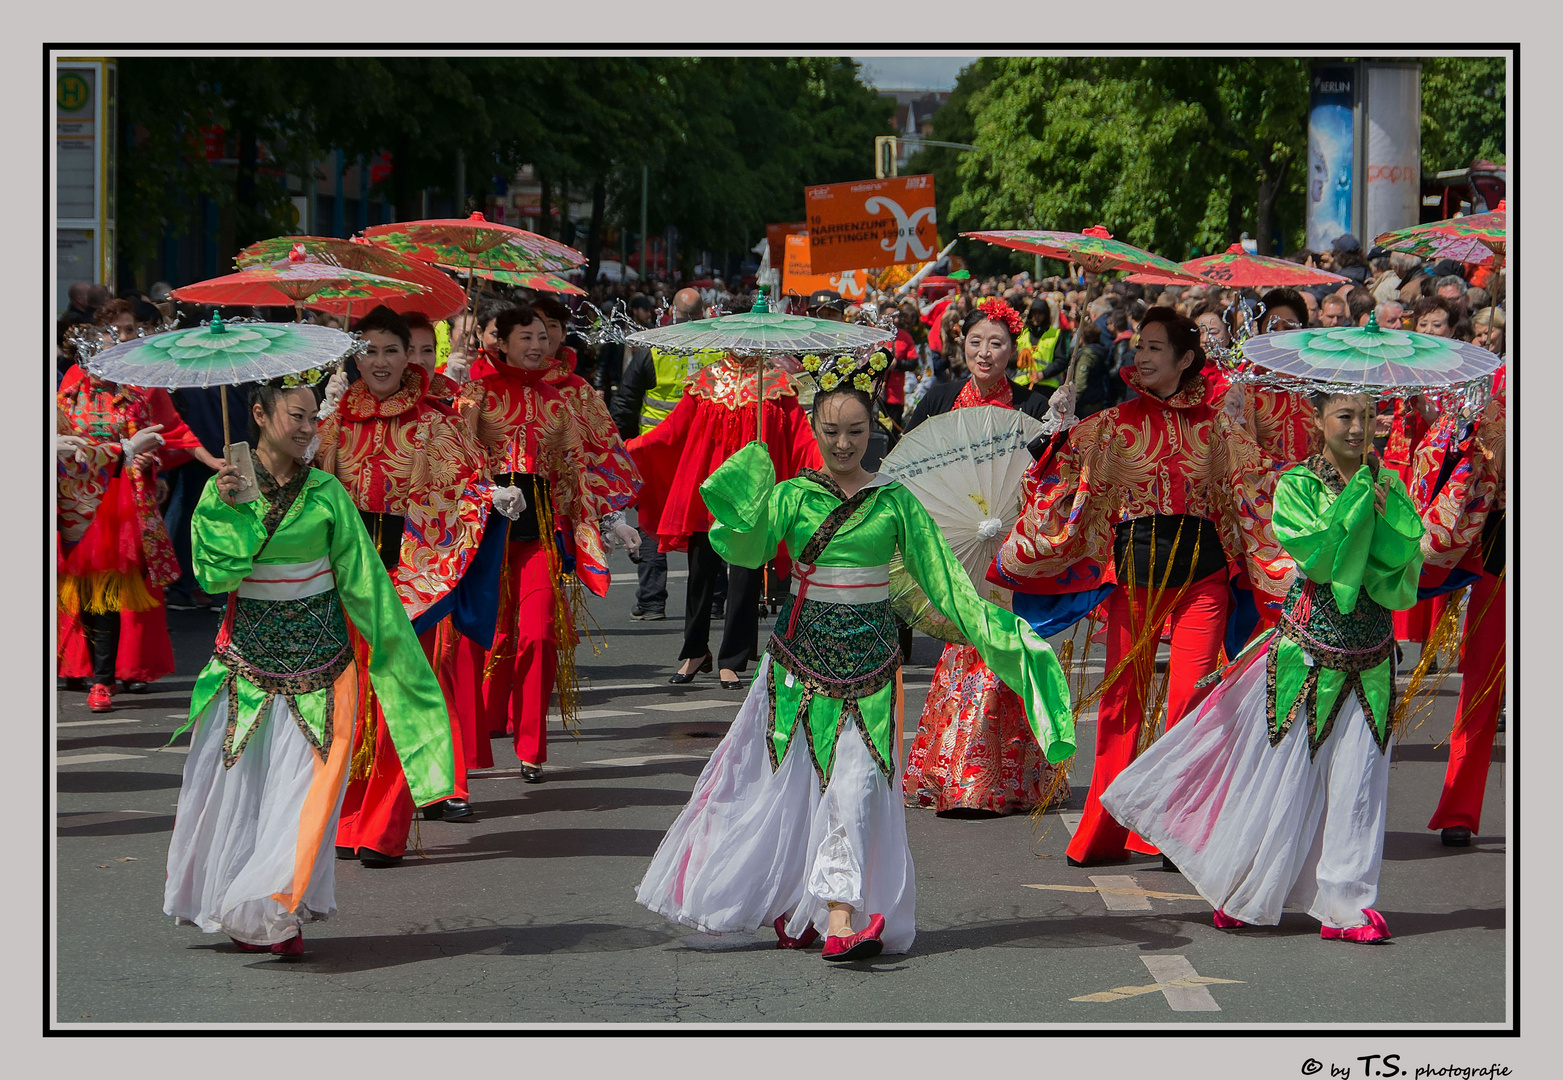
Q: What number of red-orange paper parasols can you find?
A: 7